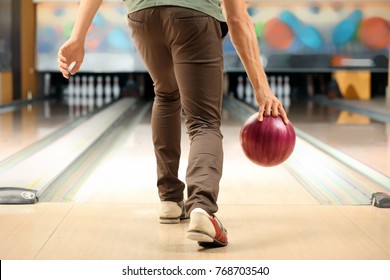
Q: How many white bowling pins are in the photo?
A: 12